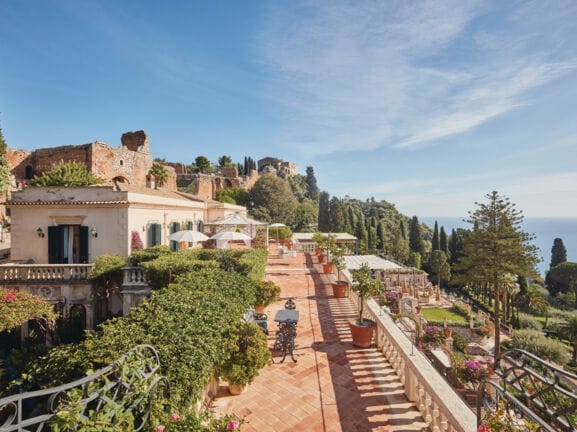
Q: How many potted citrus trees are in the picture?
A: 5